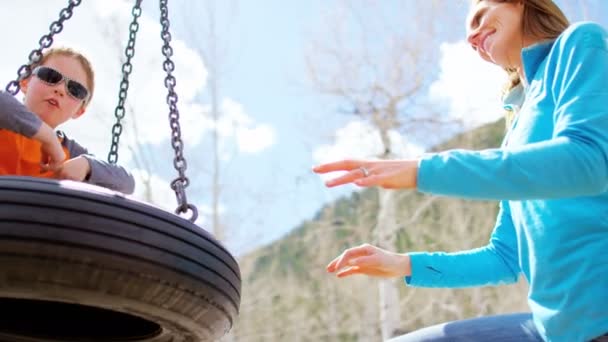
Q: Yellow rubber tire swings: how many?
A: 0